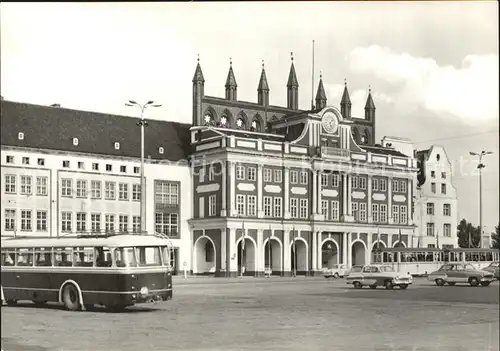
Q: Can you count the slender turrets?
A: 7